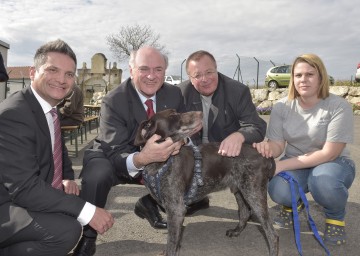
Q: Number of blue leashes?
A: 1